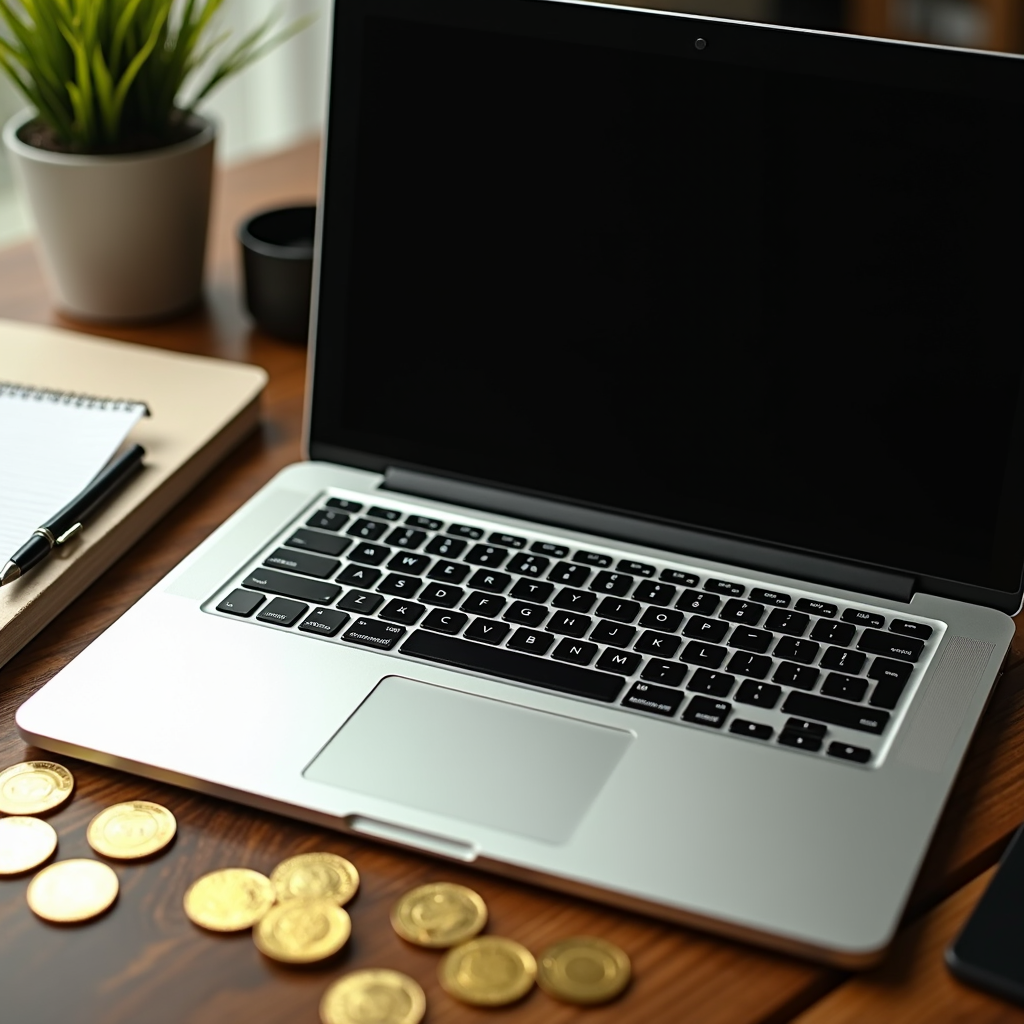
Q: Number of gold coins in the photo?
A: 11